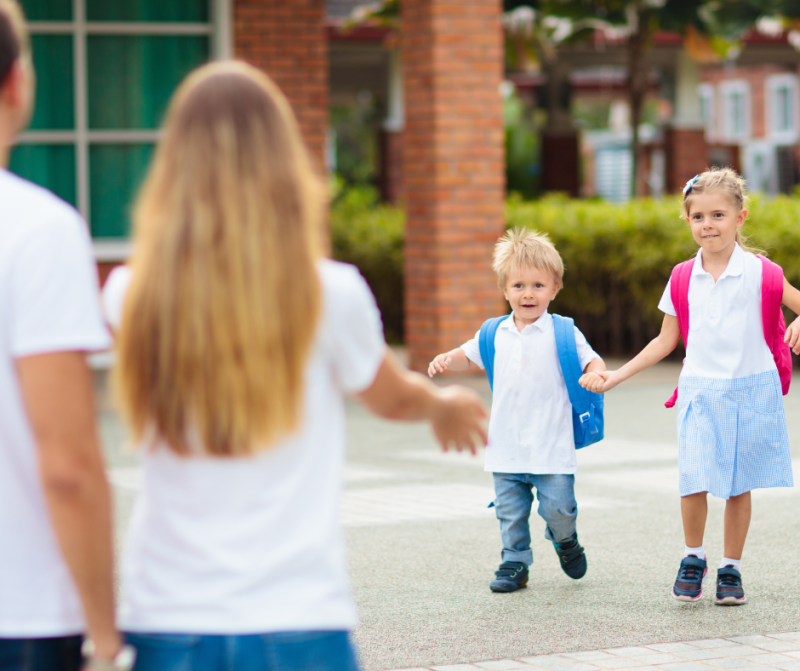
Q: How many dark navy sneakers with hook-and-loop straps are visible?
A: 4